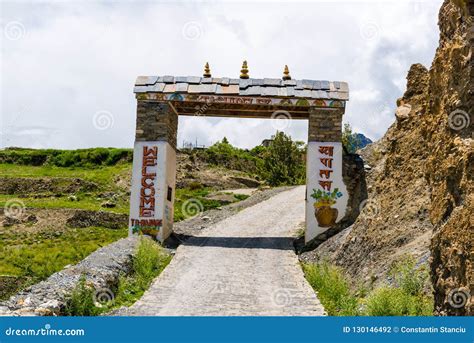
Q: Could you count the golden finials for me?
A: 3